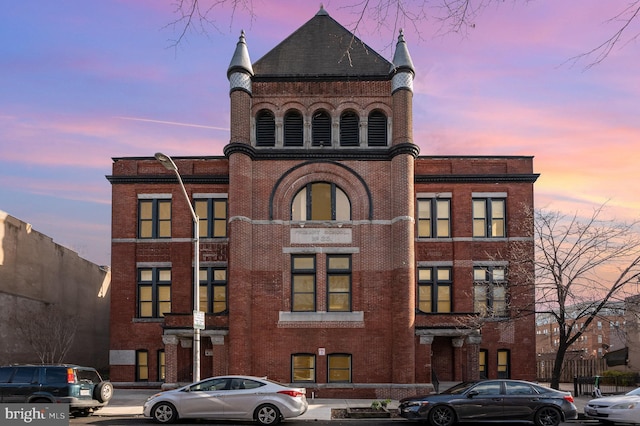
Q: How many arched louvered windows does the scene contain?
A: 5